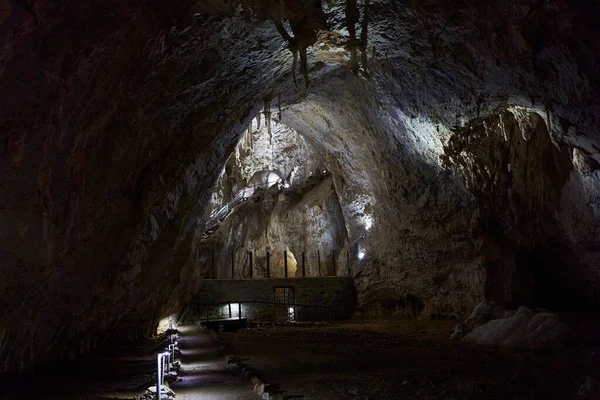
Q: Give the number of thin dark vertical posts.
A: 9